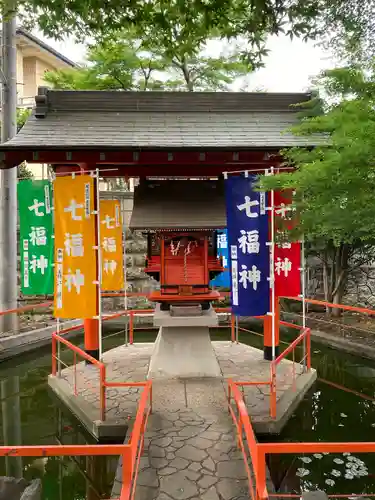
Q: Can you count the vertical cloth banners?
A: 6